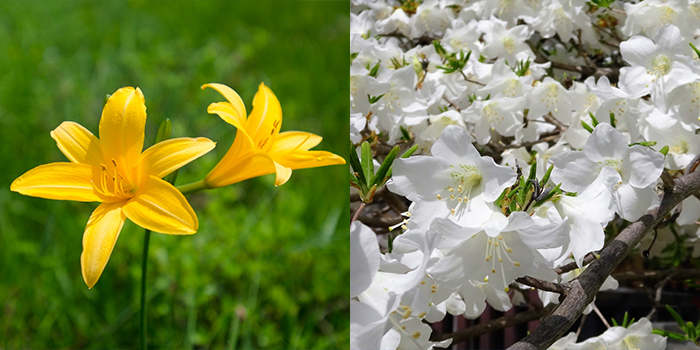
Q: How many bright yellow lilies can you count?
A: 2